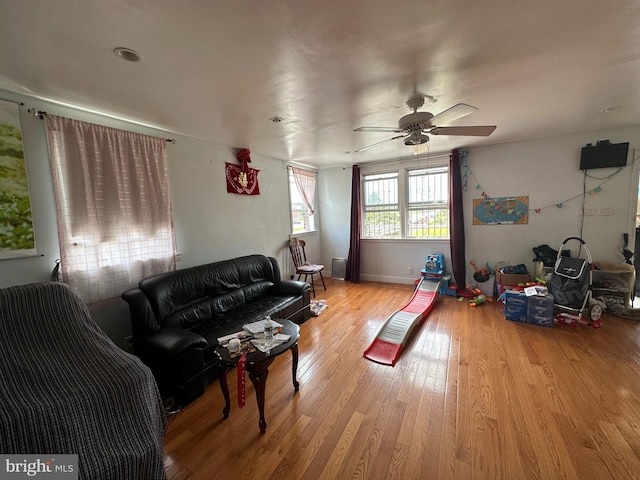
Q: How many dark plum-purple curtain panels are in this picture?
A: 2